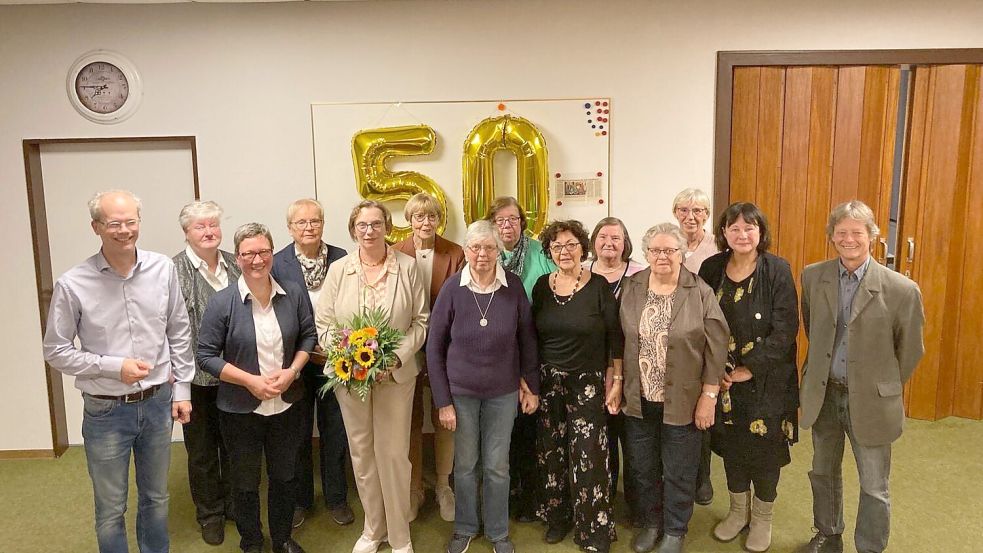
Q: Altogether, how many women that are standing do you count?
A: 12